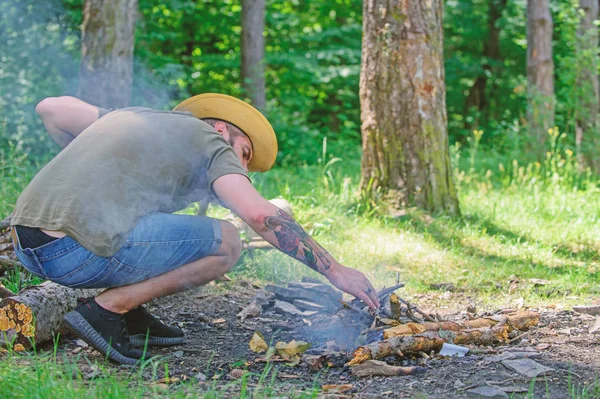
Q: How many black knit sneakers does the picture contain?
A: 2